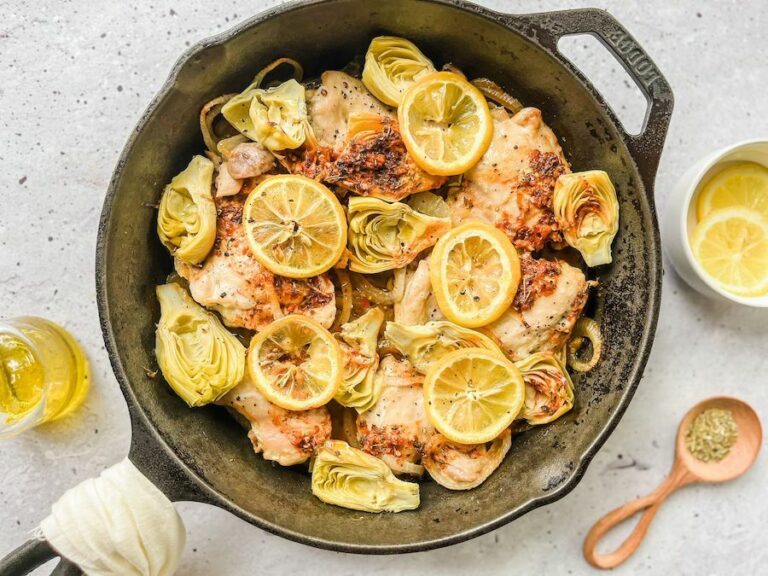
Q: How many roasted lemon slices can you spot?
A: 5